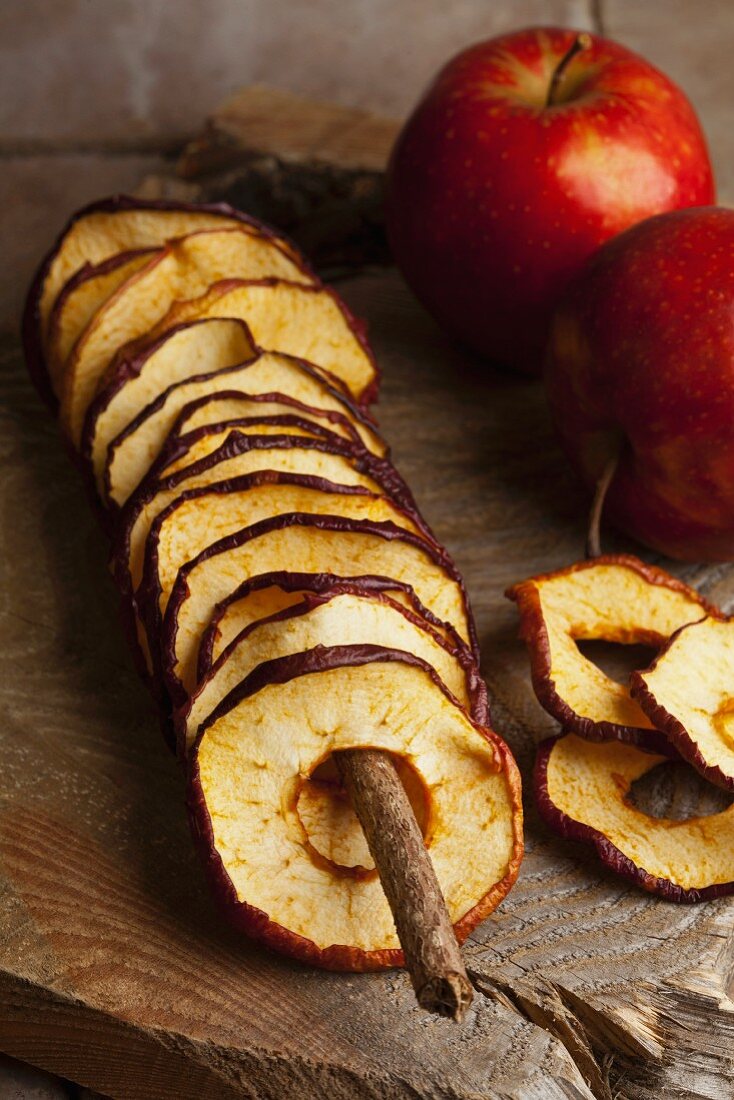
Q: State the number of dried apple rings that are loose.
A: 3